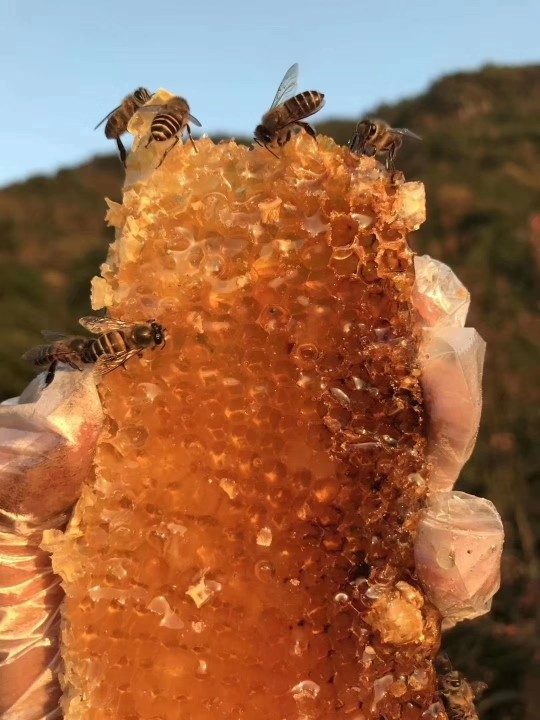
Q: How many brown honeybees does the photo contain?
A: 7